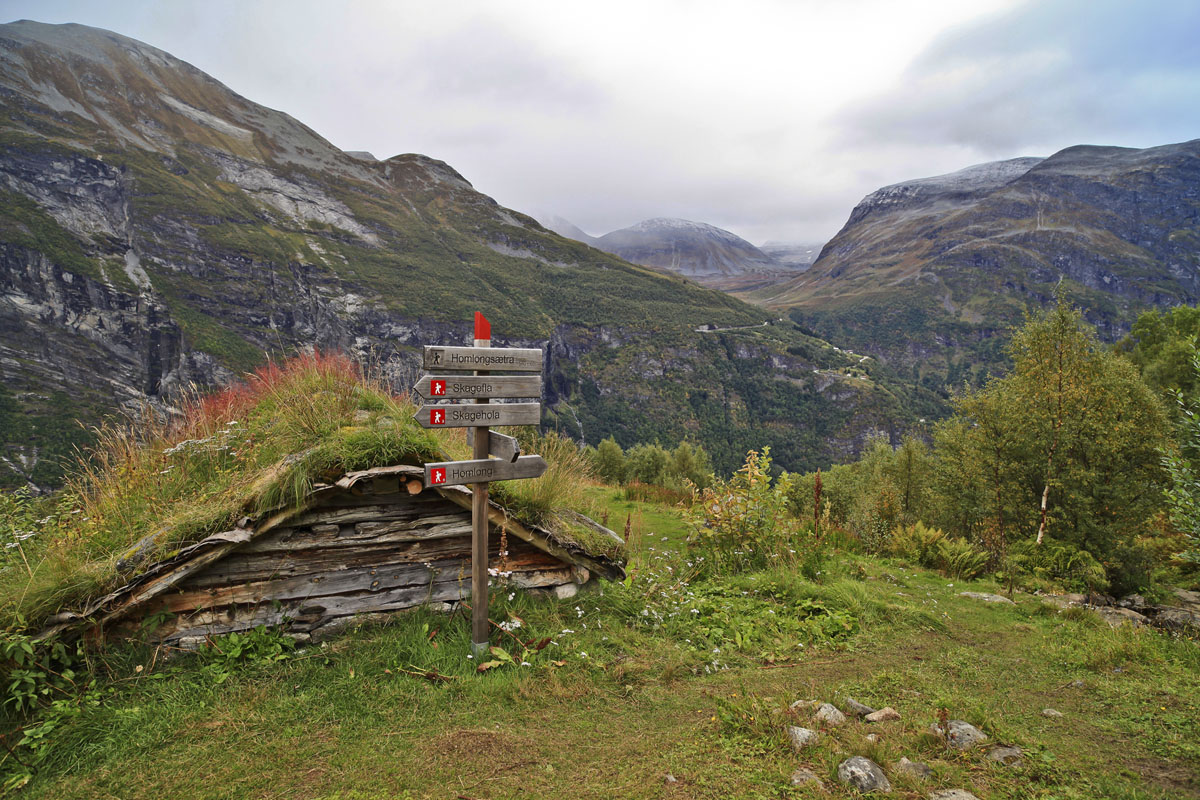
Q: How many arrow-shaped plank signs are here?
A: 4